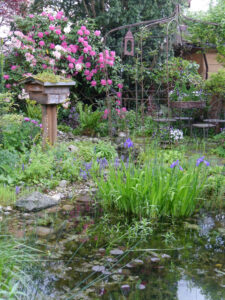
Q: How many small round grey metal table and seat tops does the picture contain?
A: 4